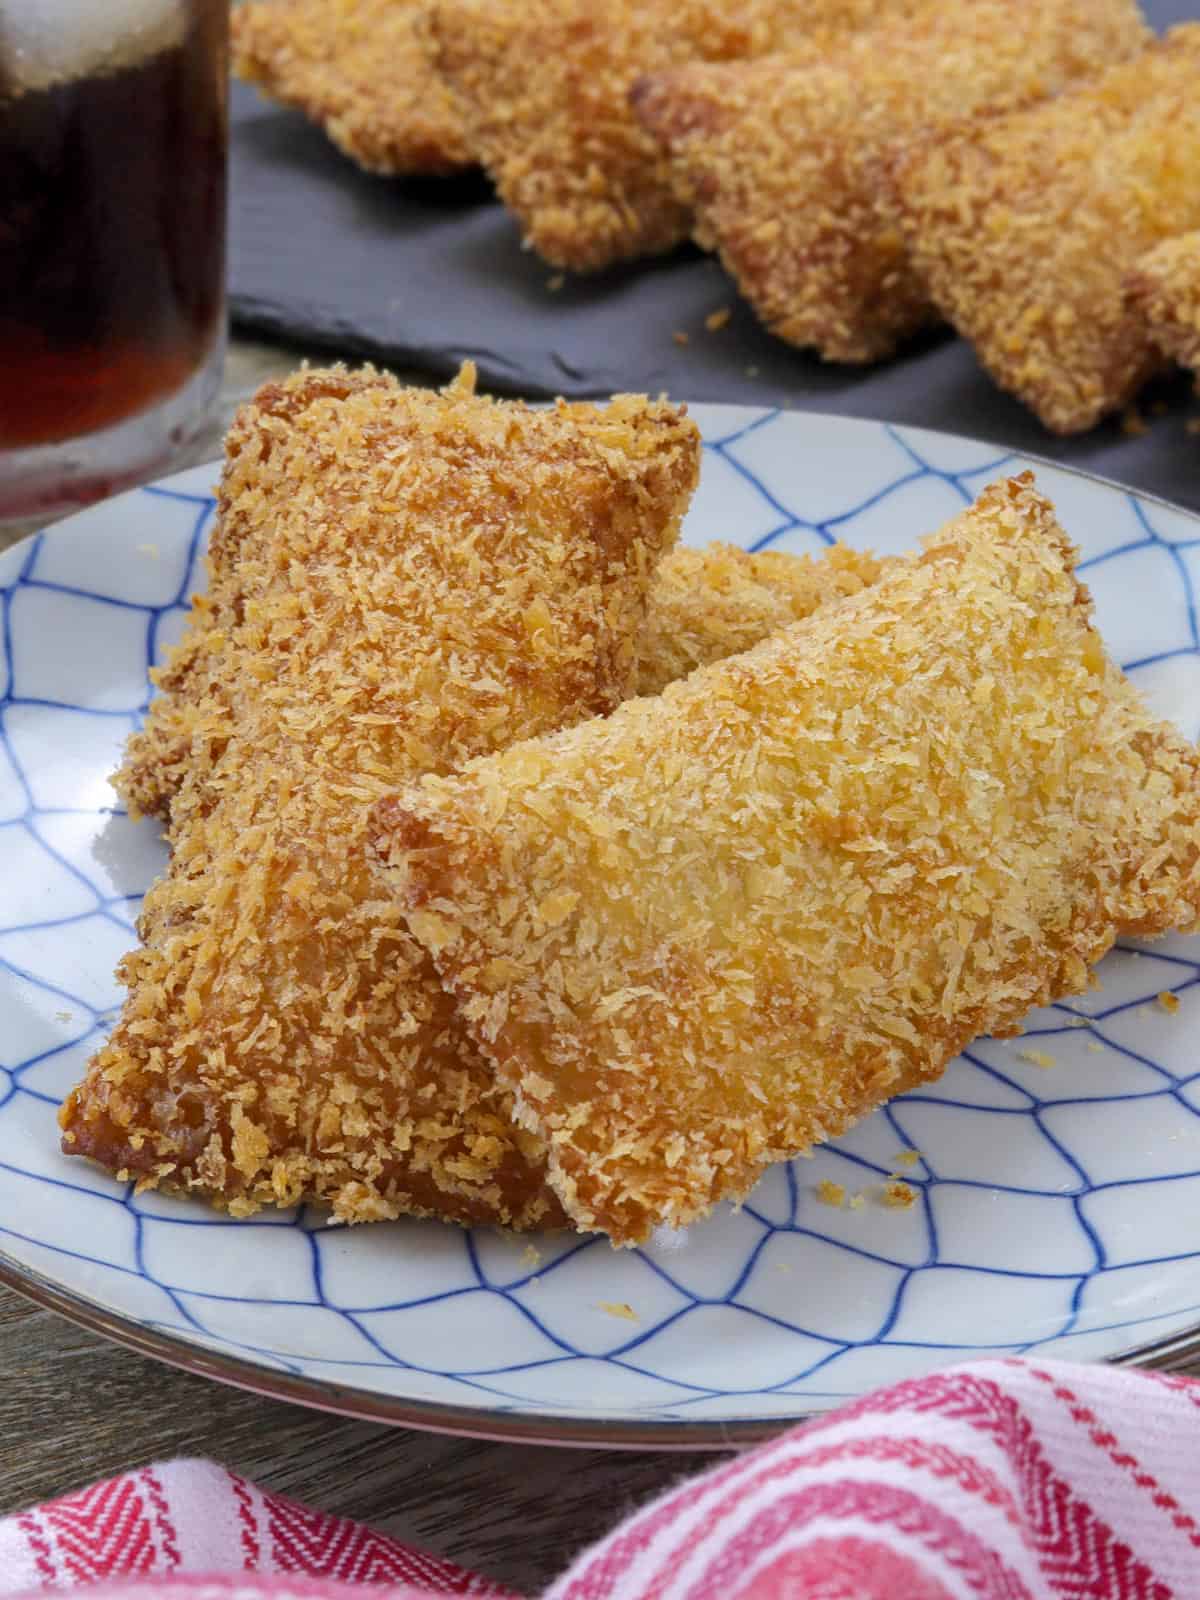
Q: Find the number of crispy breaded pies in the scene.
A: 8